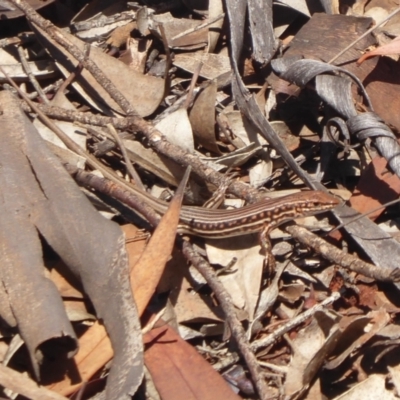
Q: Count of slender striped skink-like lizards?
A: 1